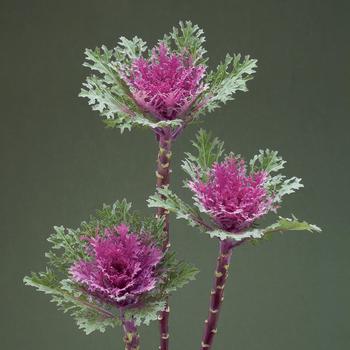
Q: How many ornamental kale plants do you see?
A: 3